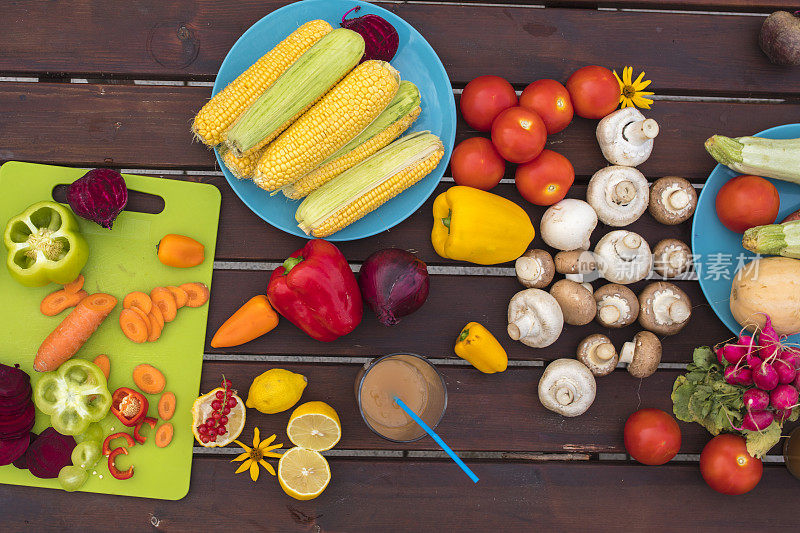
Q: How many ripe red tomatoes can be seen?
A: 9